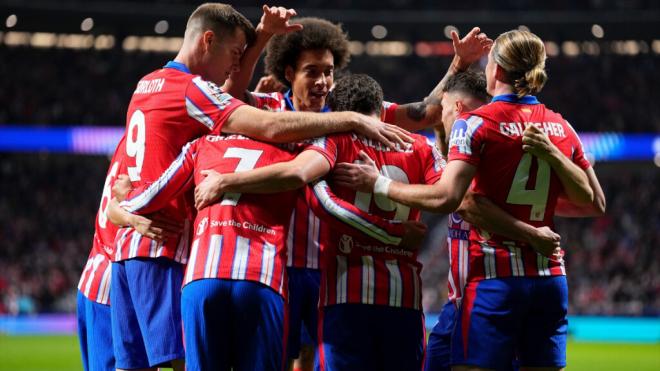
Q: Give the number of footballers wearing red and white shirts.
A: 7